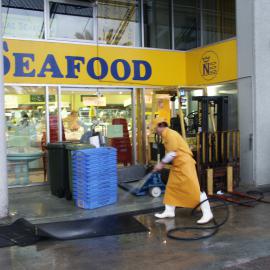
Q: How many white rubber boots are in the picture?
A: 2